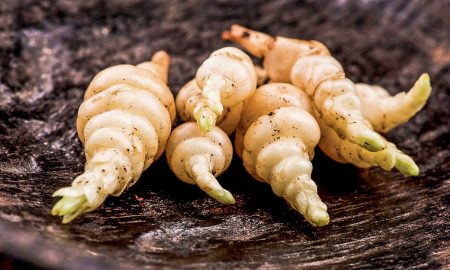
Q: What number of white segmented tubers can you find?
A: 8